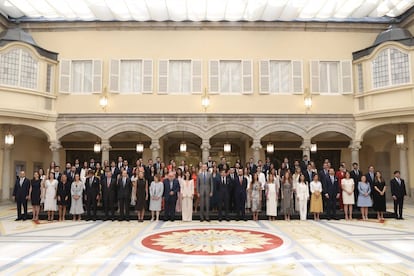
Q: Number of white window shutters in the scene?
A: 12